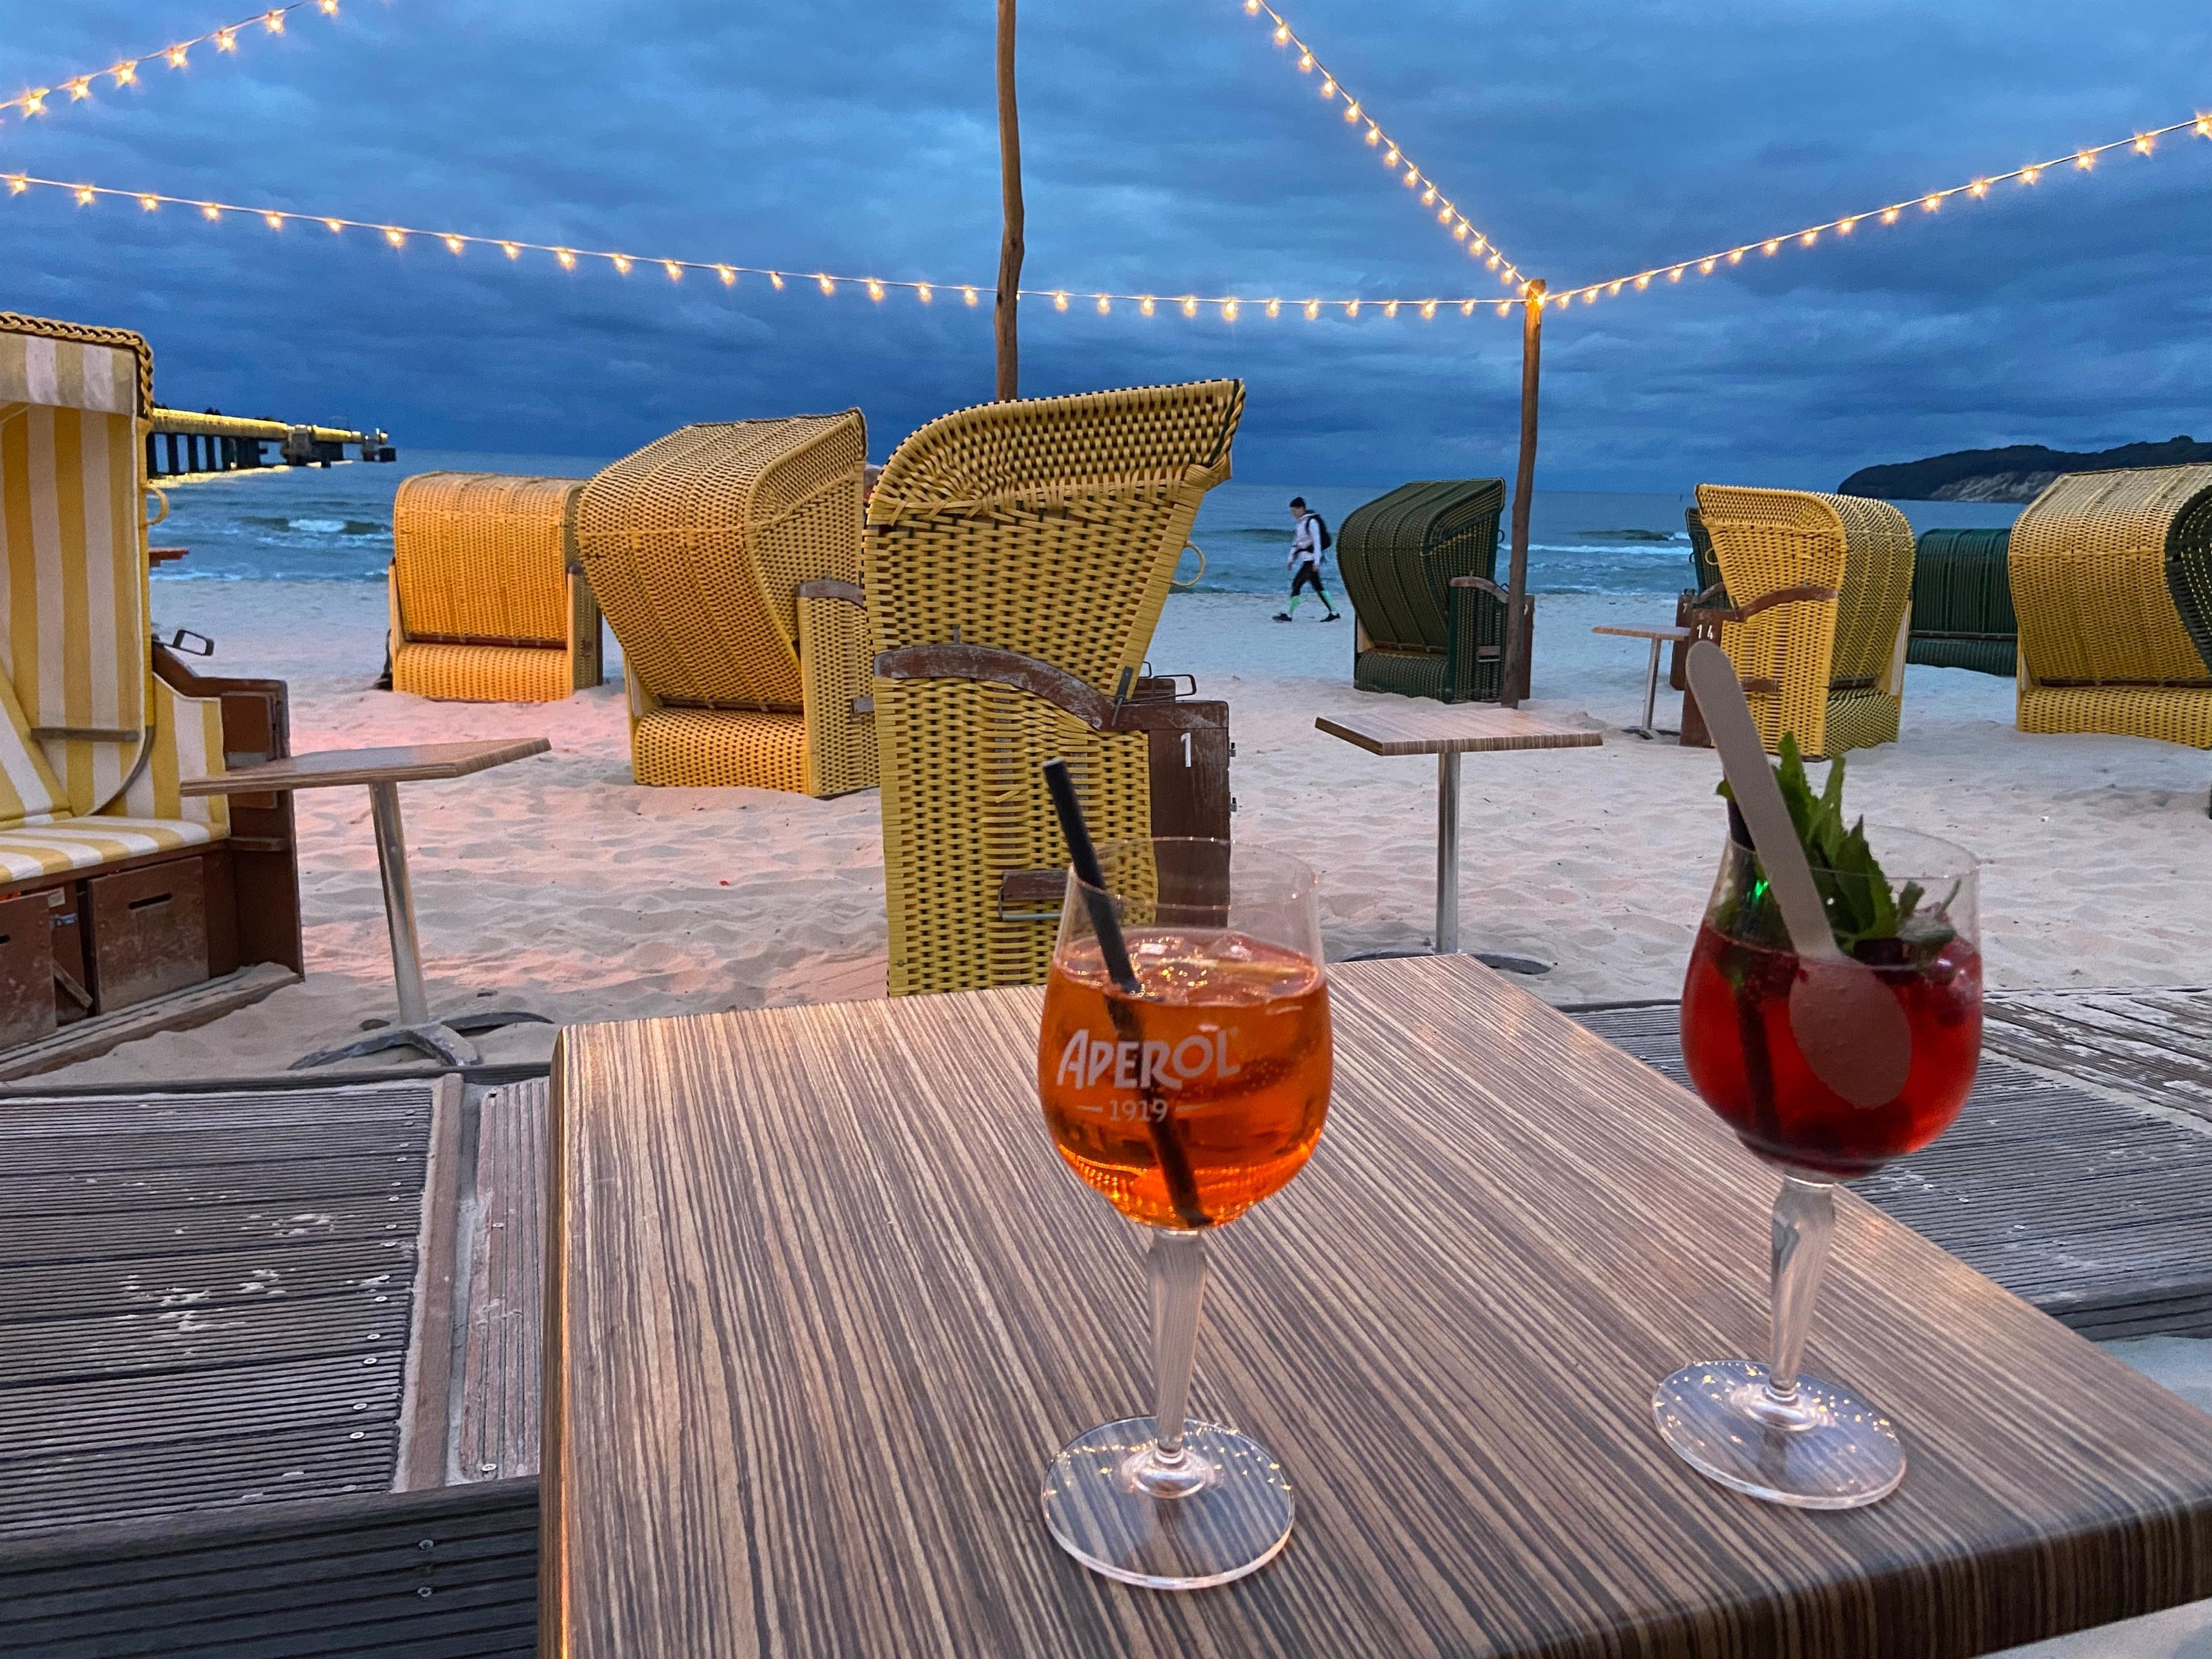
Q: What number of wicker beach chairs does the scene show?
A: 10